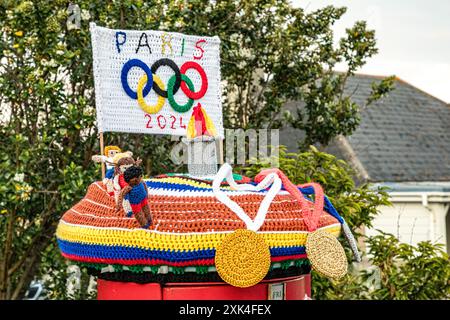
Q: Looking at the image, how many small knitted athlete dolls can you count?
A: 3